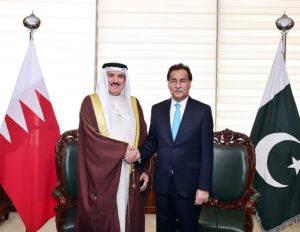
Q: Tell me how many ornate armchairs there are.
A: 2